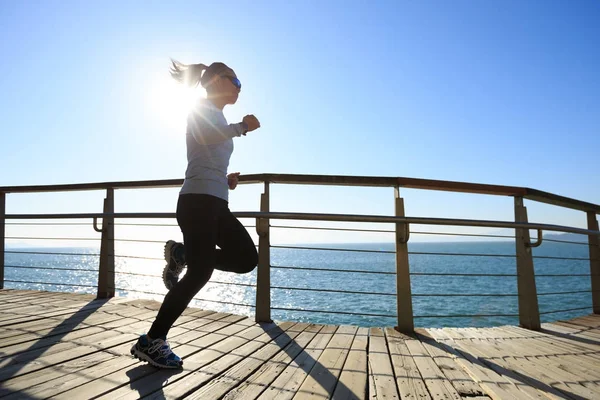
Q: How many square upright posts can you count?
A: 6